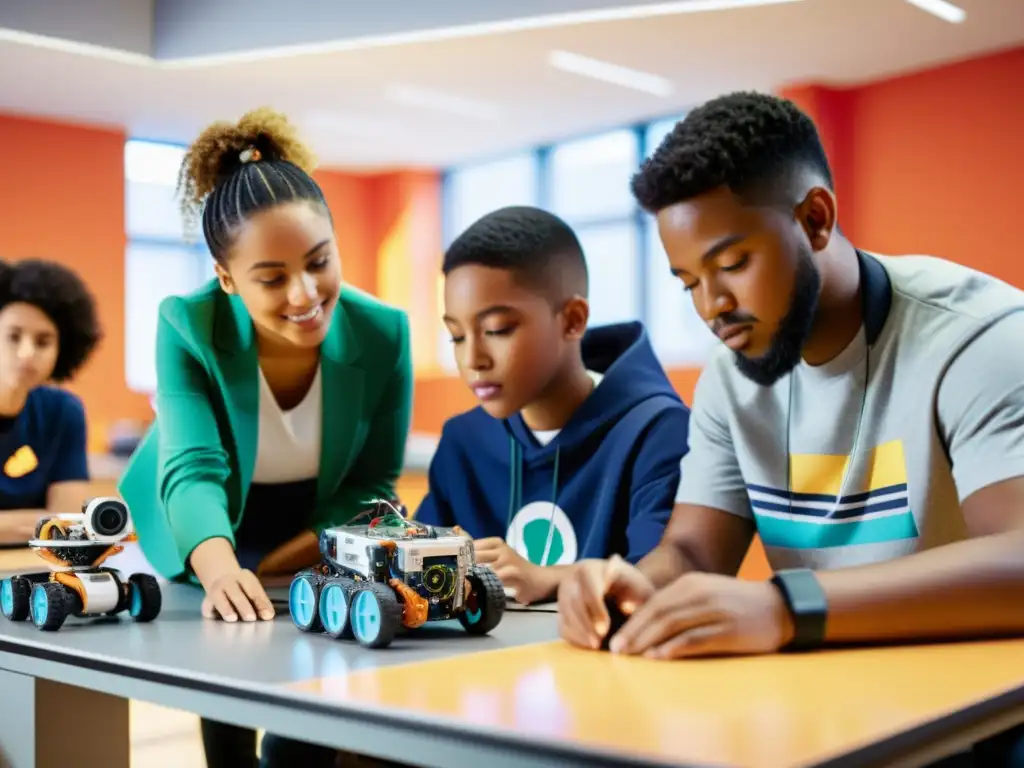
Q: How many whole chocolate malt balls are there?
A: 0